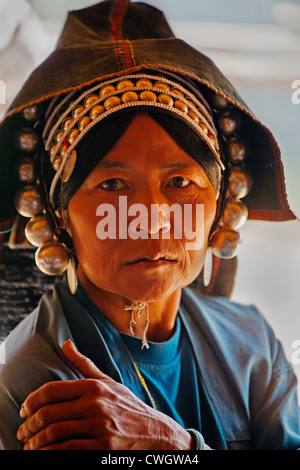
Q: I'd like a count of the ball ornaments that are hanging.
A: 12